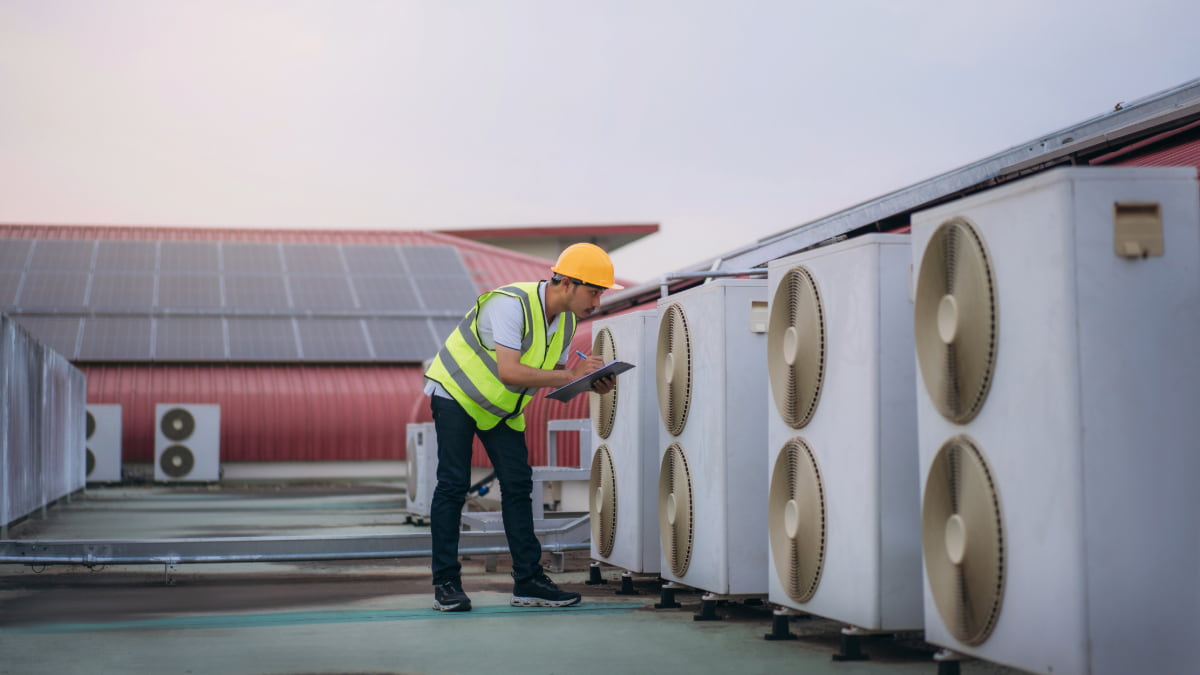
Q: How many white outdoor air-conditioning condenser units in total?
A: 7